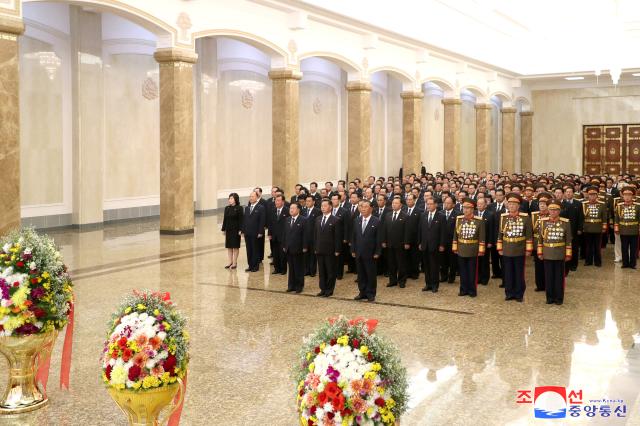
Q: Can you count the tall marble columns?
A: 9